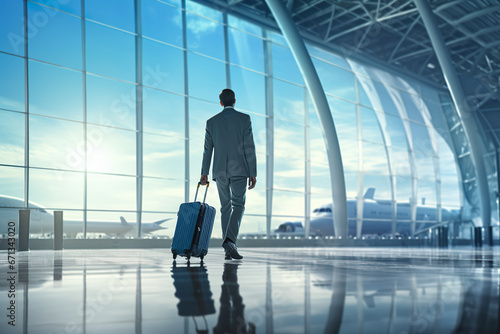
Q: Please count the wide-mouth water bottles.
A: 0